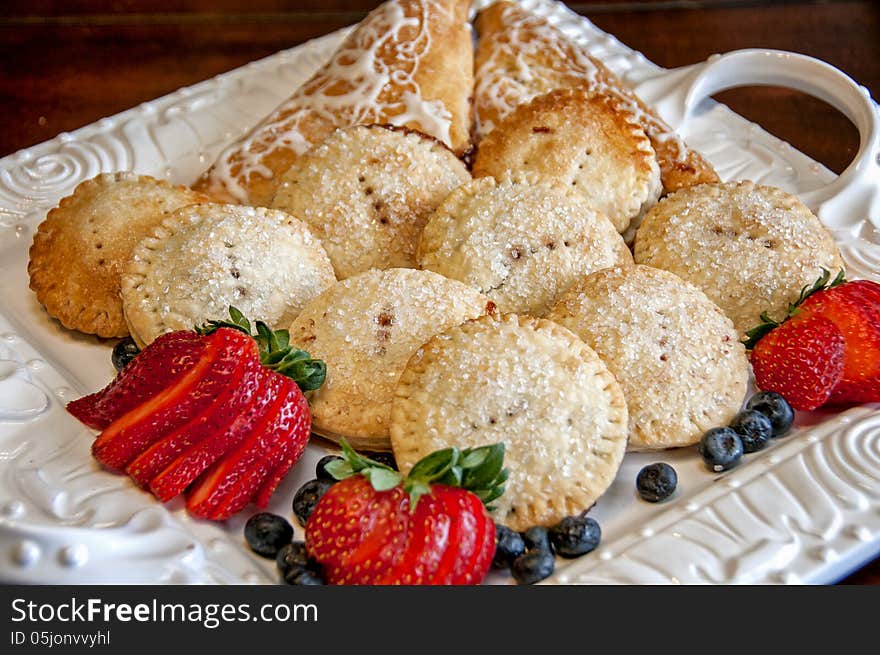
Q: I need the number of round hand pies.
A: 9